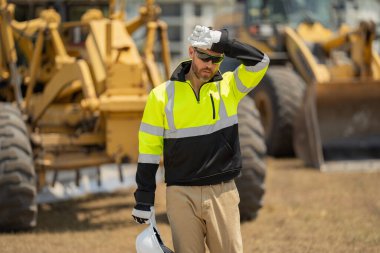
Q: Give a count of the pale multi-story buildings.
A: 1